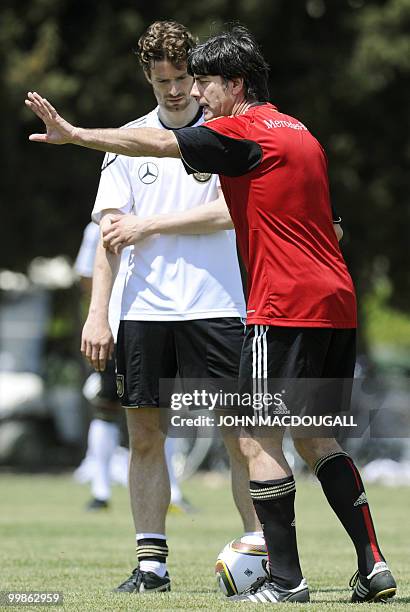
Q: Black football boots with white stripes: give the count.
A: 2